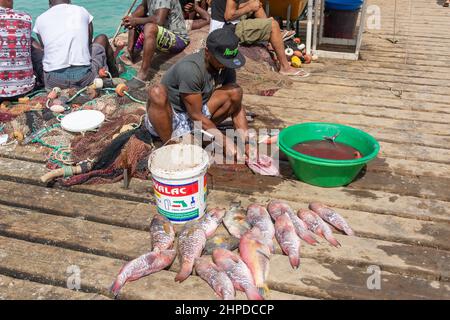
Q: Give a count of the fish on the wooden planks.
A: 14